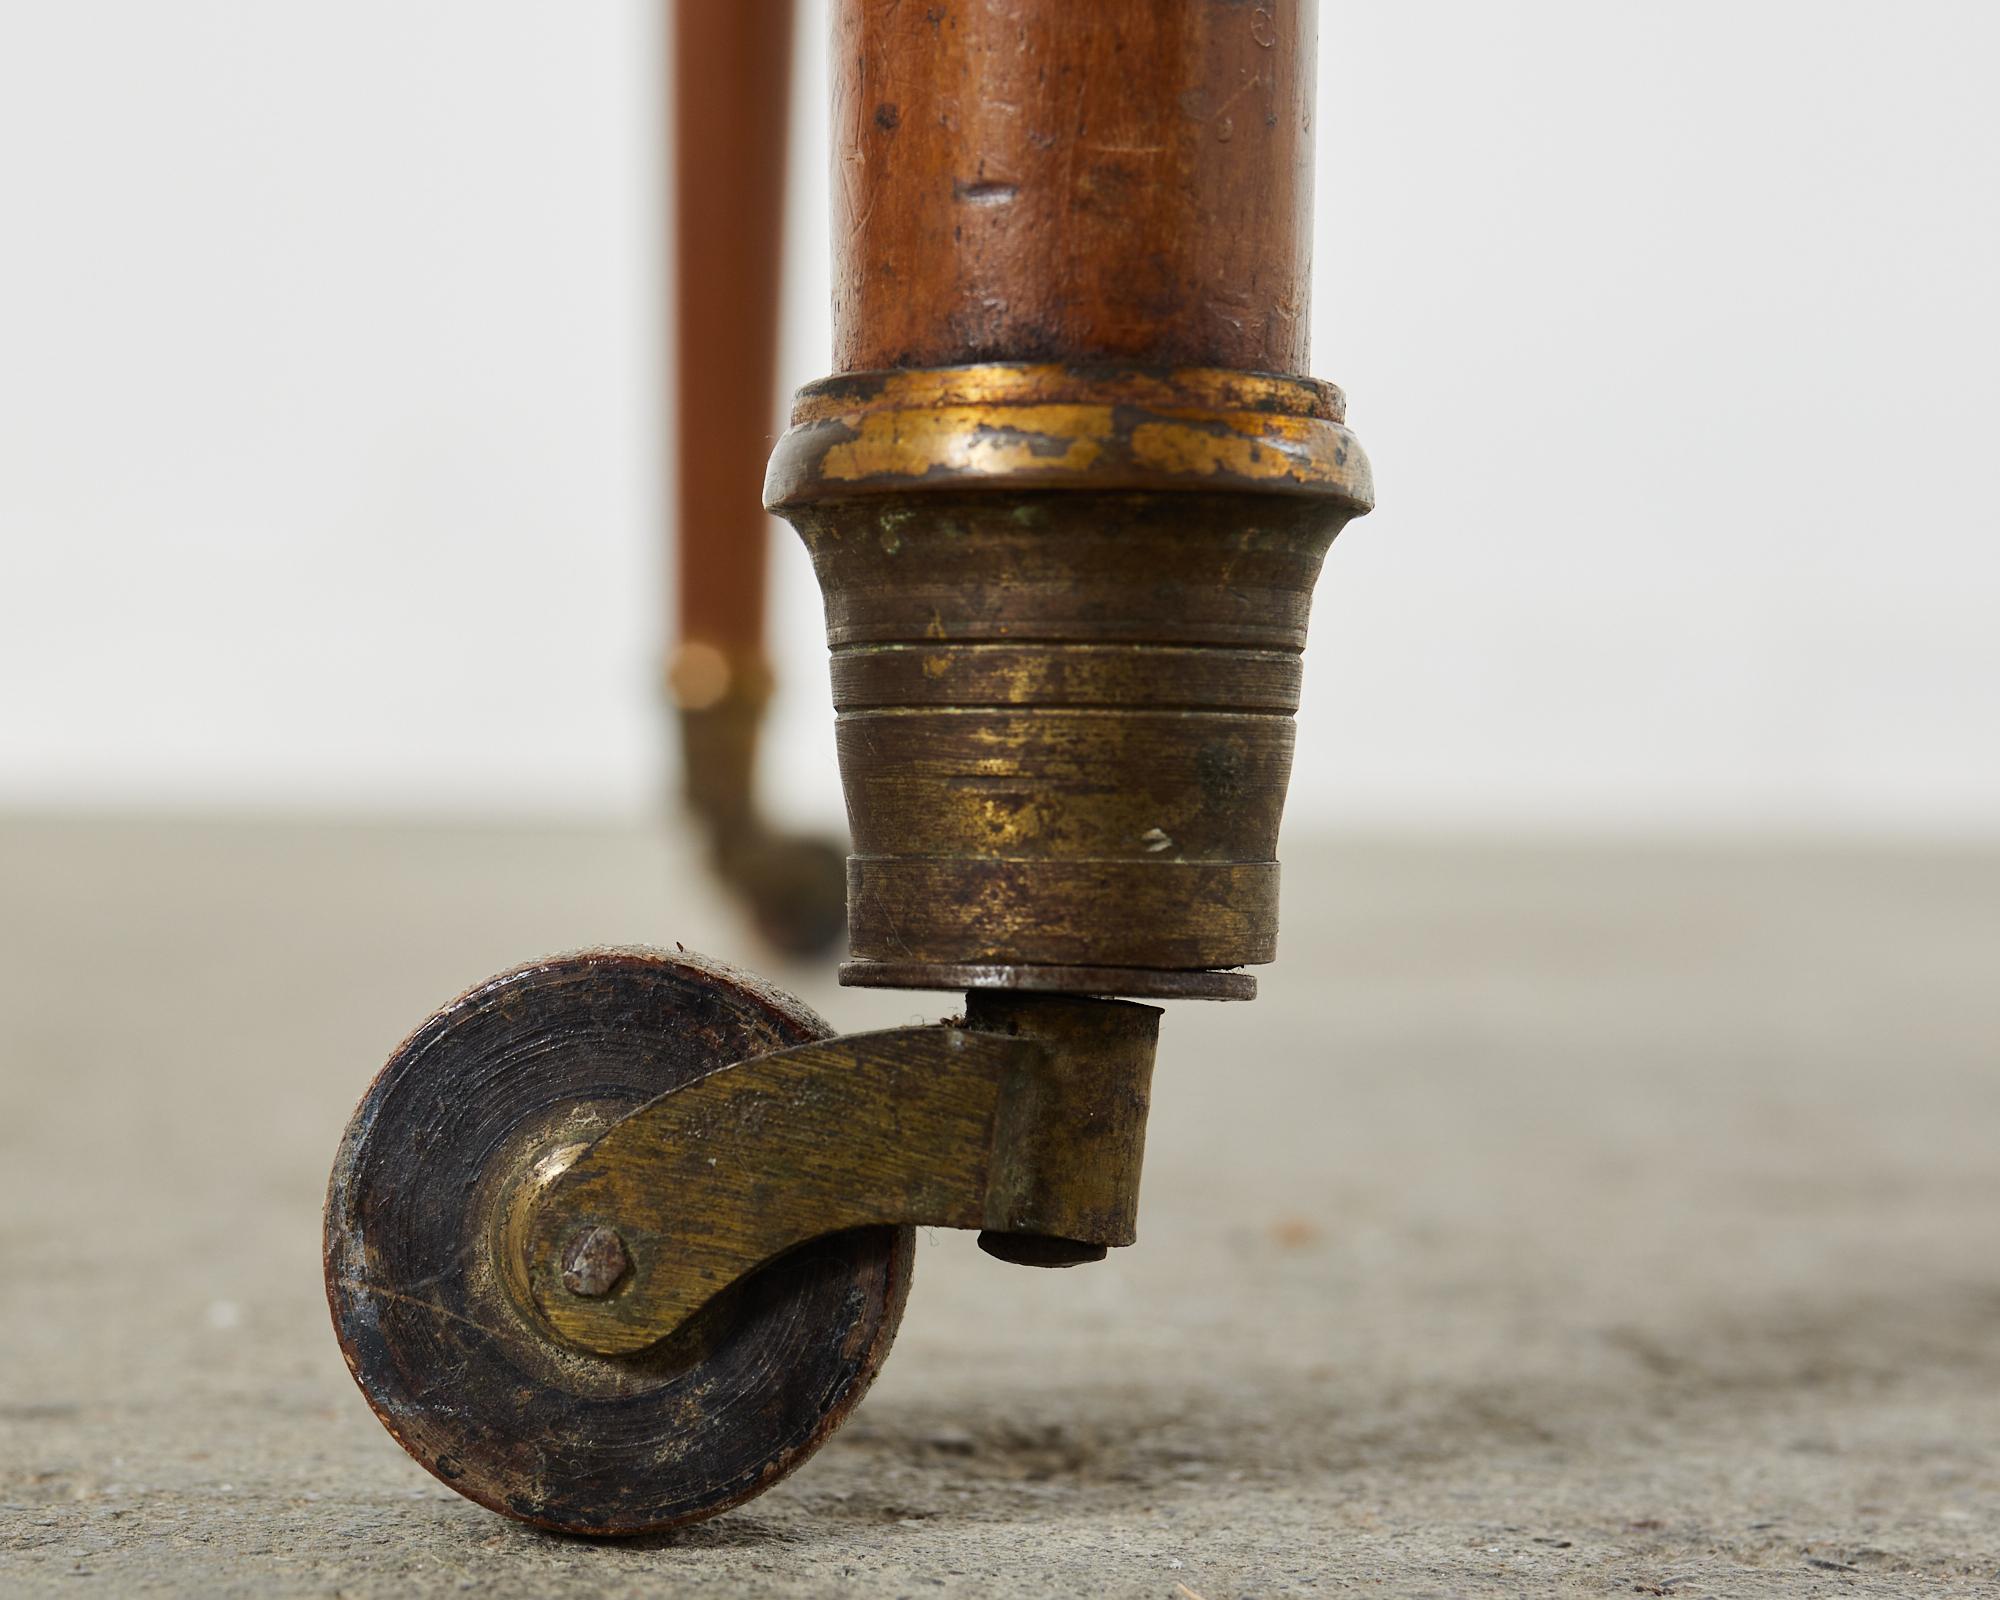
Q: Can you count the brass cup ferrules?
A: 2